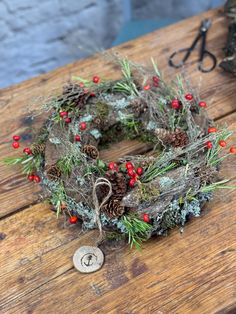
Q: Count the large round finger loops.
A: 2